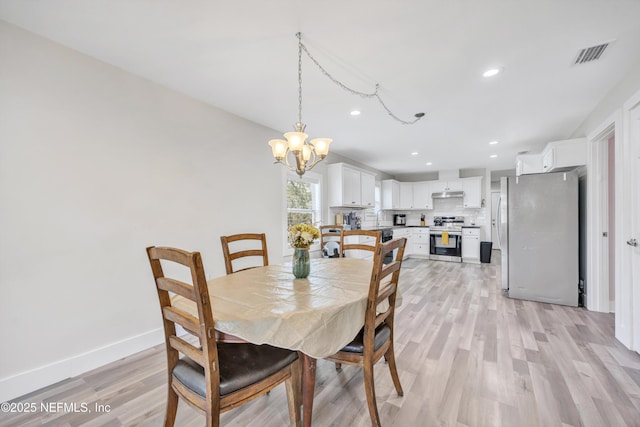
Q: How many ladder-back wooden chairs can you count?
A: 5